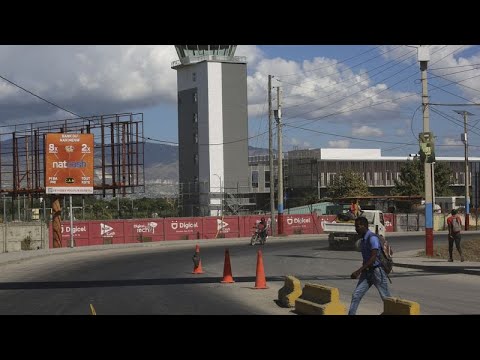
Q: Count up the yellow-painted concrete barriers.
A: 3